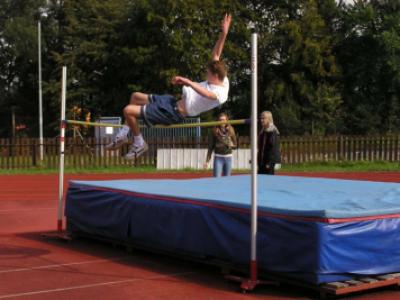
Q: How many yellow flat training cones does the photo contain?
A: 0